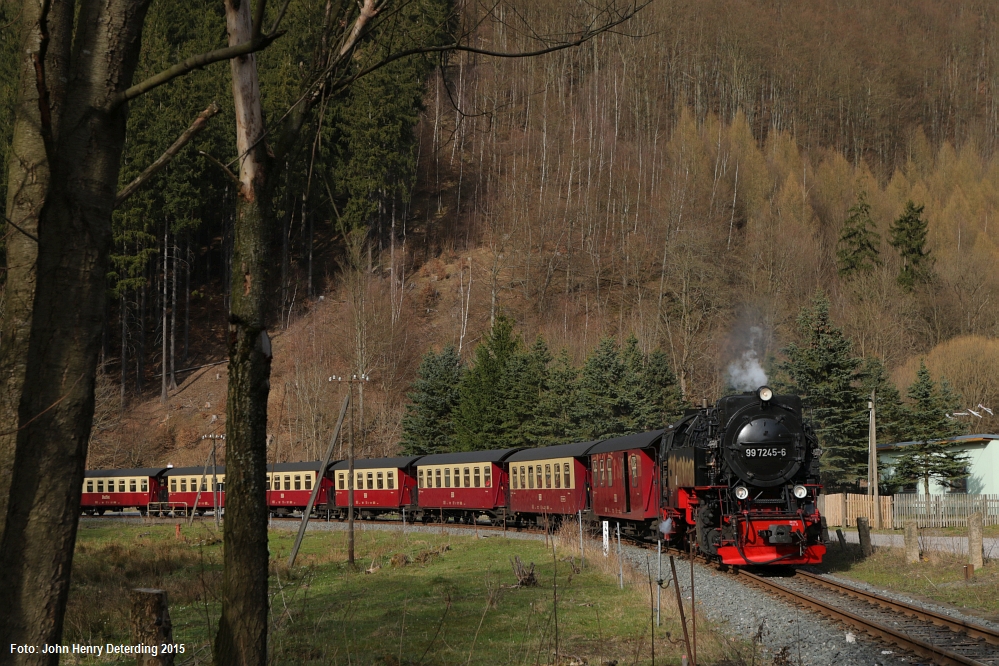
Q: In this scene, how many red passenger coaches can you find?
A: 7